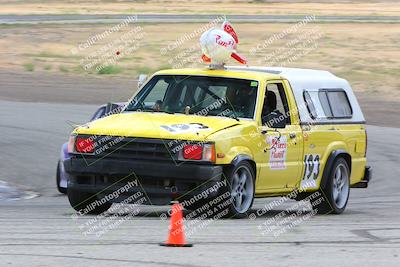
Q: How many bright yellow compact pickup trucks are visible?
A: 1